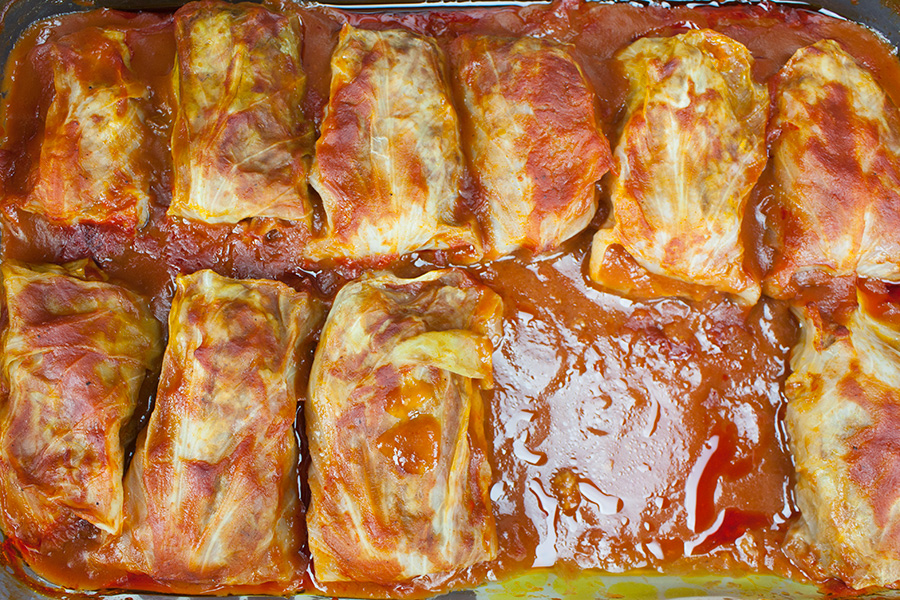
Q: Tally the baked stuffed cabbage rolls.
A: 10